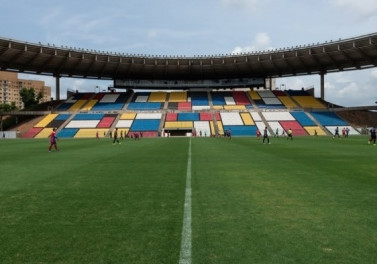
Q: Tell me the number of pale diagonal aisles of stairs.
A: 6